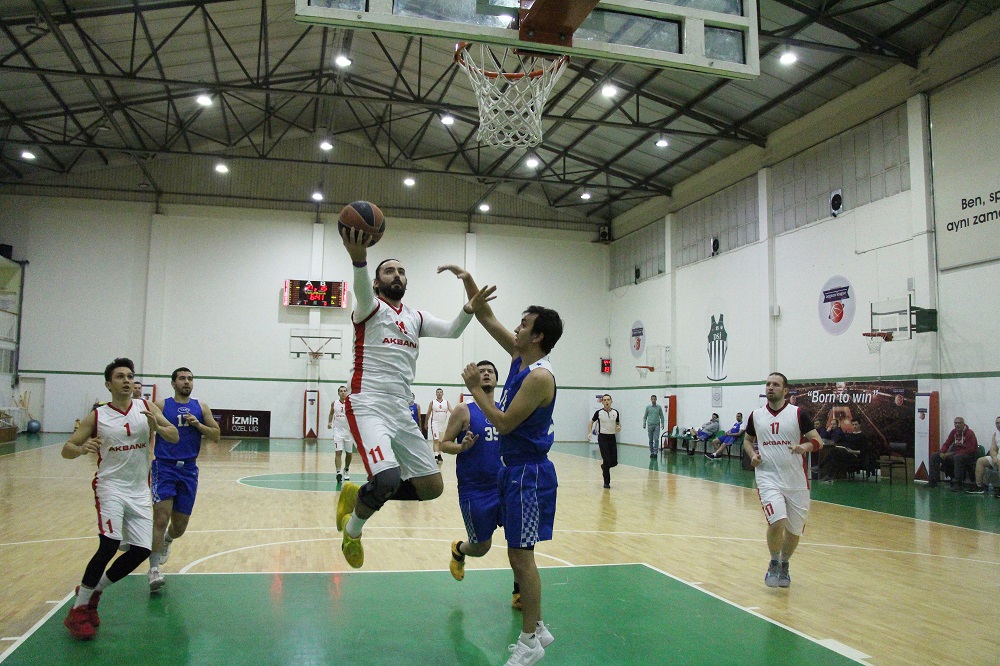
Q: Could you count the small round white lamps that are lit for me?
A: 14